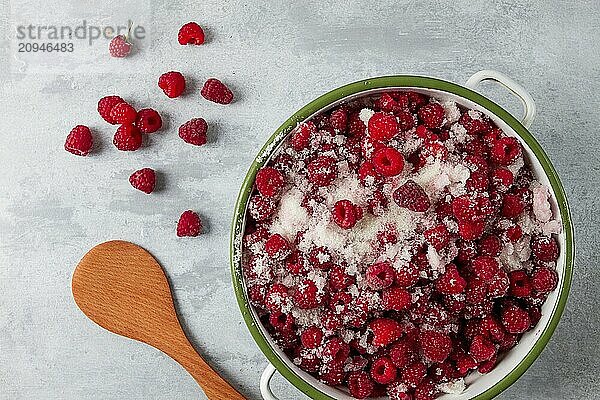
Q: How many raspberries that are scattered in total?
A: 12